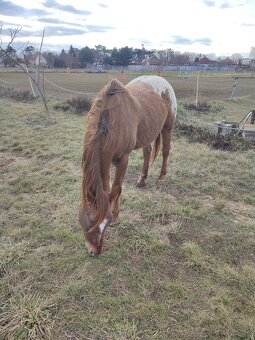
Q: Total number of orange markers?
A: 3